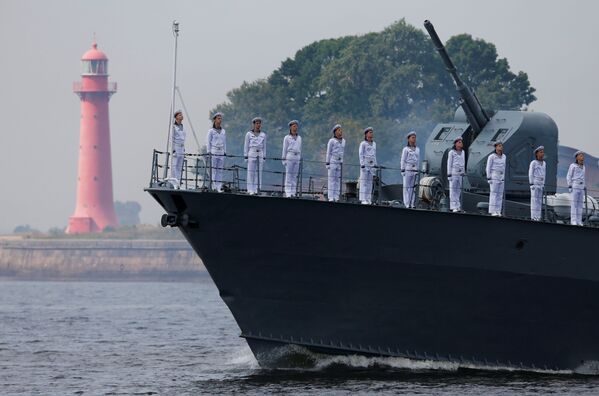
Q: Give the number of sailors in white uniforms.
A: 11